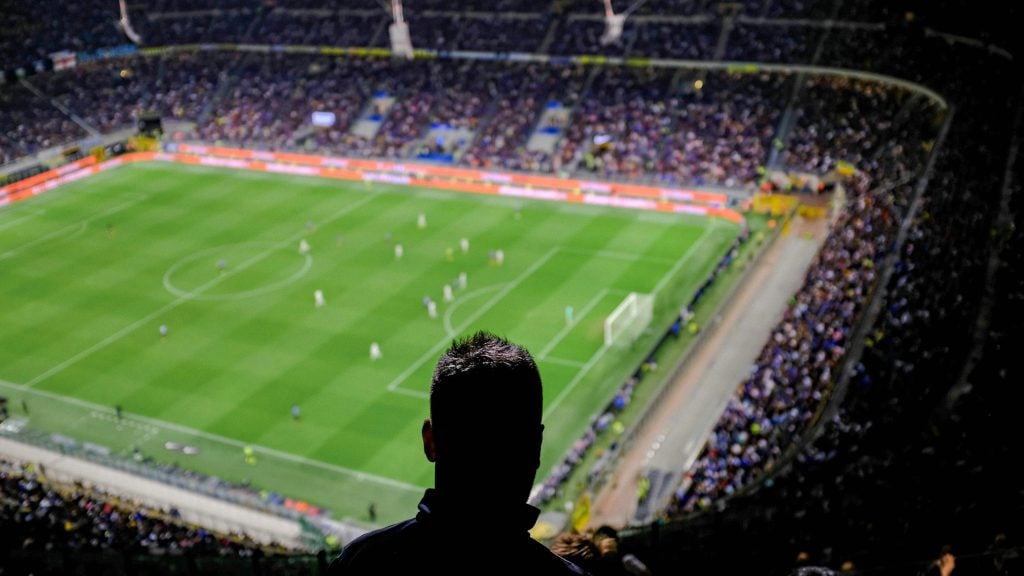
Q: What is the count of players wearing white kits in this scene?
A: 10